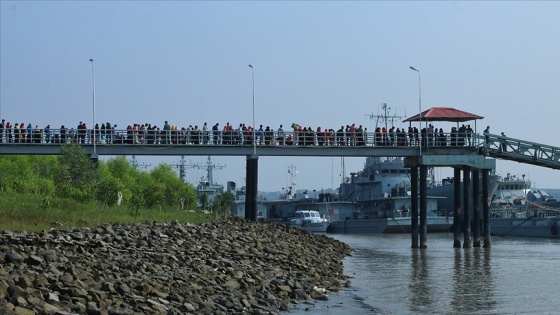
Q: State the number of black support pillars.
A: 7